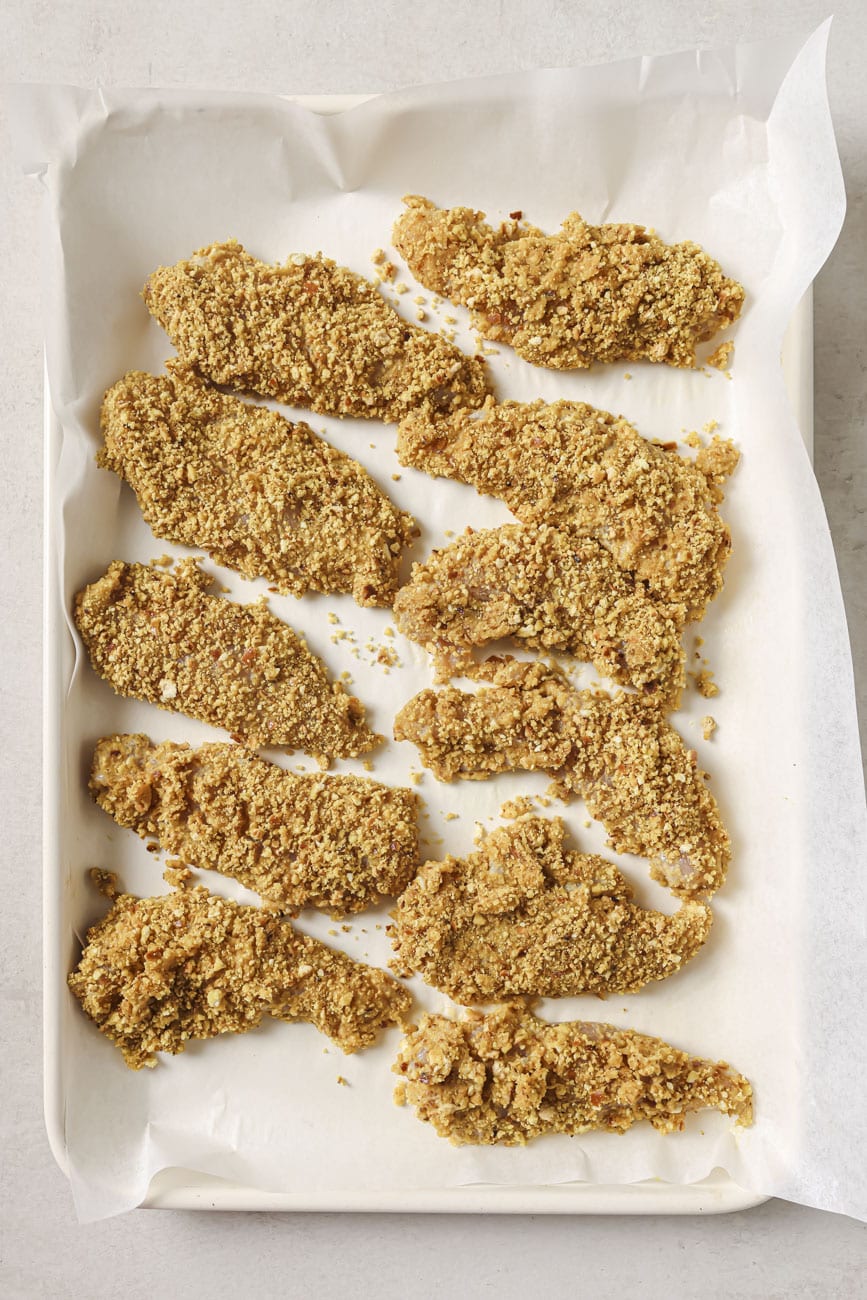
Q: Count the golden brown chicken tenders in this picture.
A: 11